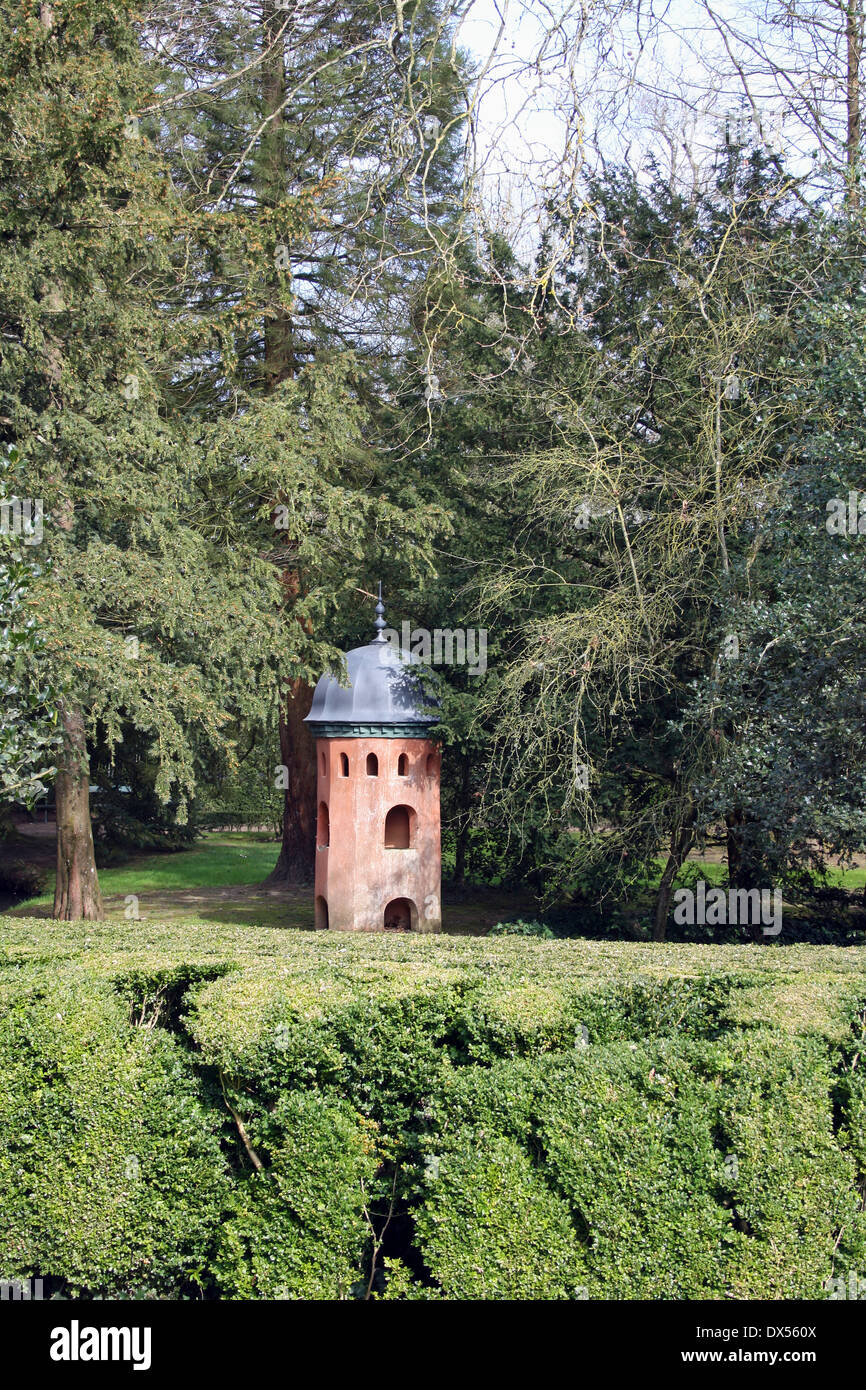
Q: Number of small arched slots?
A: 5